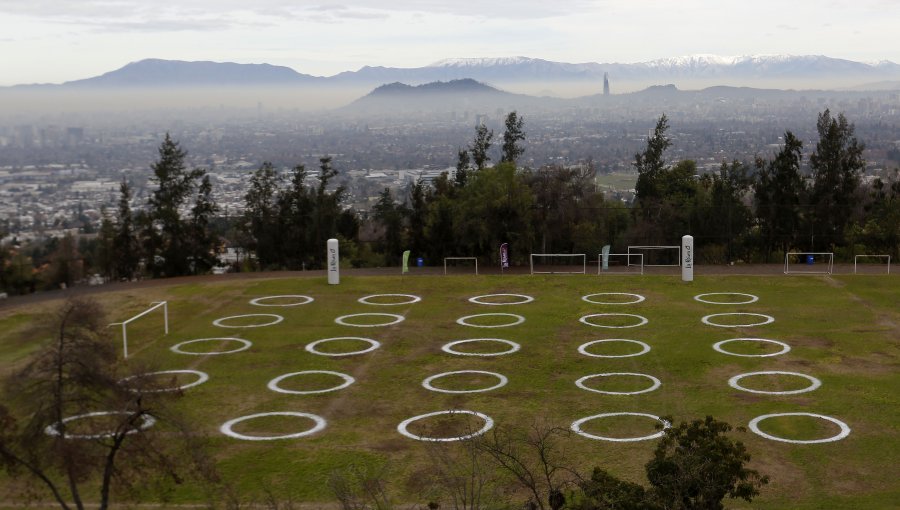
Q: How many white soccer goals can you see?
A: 7